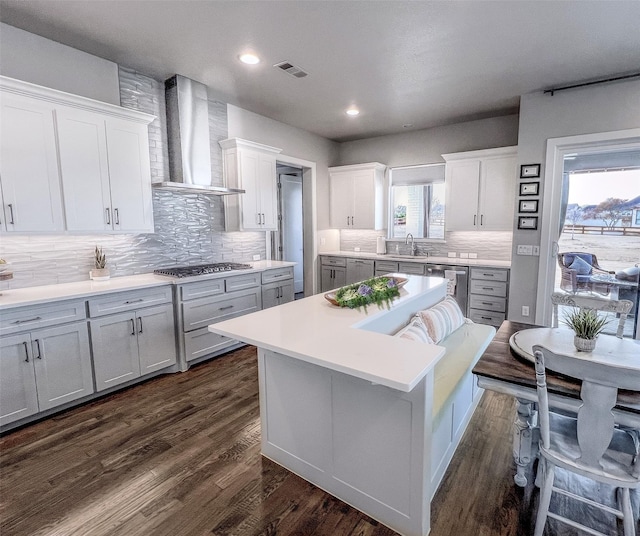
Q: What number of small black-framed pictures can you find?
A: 4